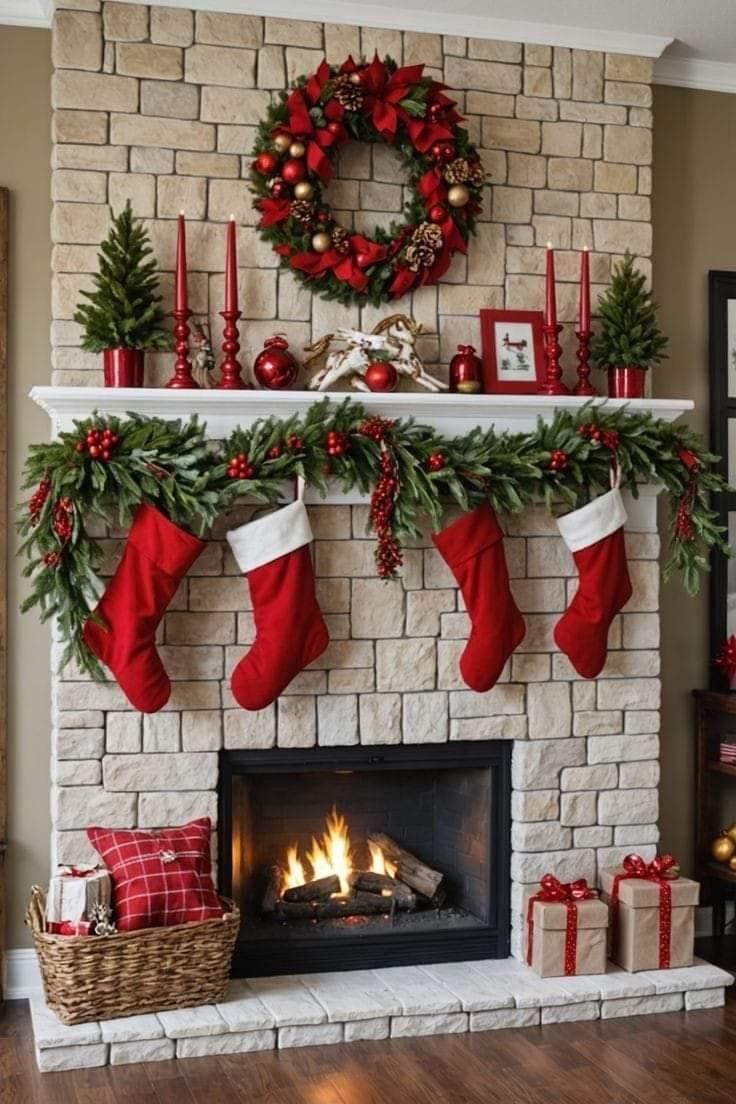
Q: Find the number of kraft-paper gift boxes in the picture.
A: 2